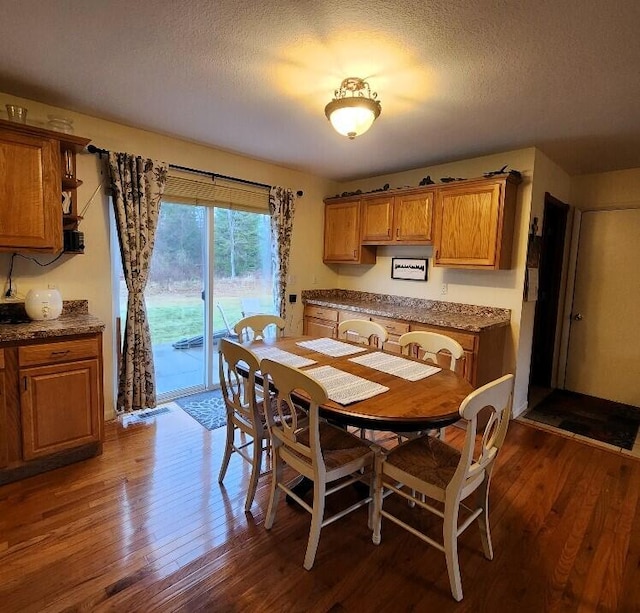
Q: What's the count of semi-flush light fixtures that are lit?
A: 1